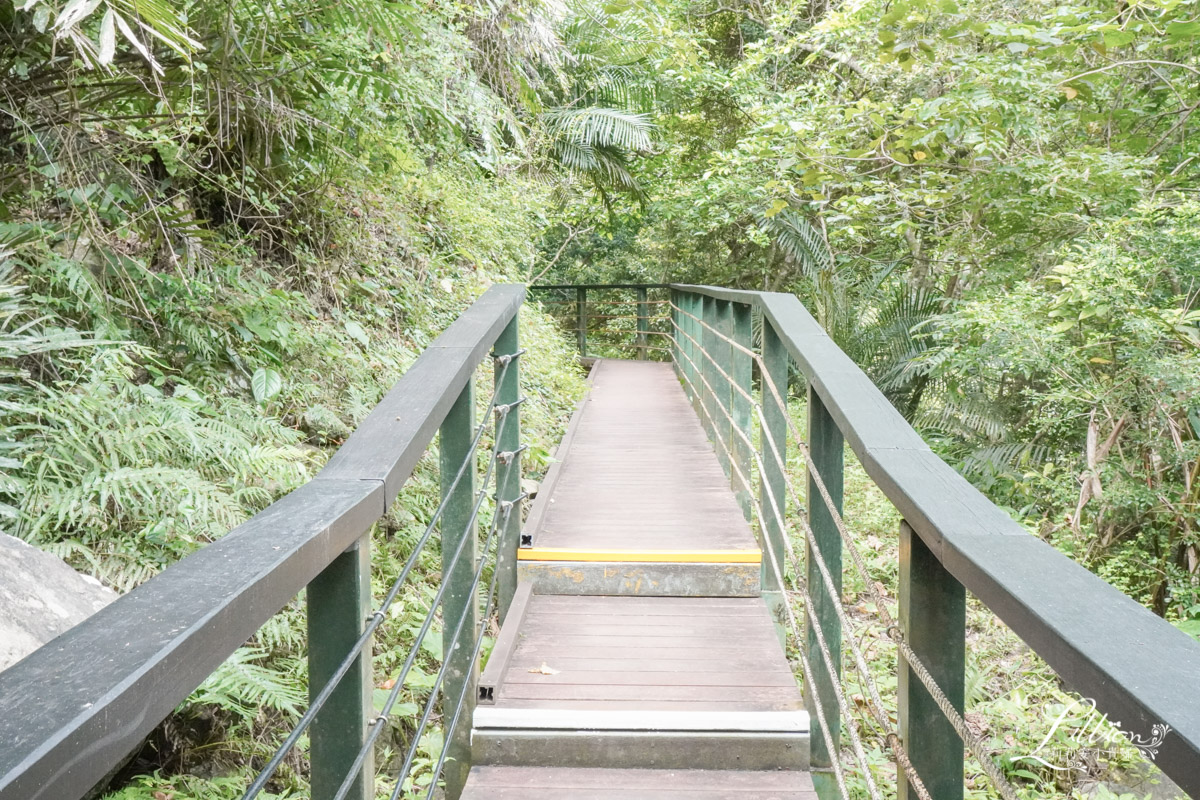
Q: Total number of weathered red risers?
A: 0